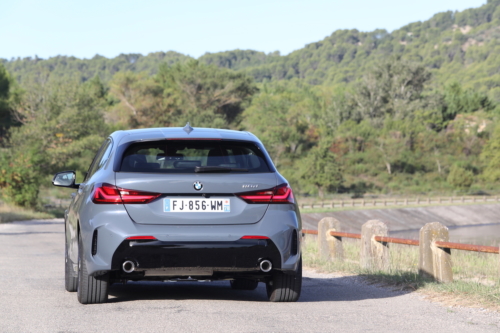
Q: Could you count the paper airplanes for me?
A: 0